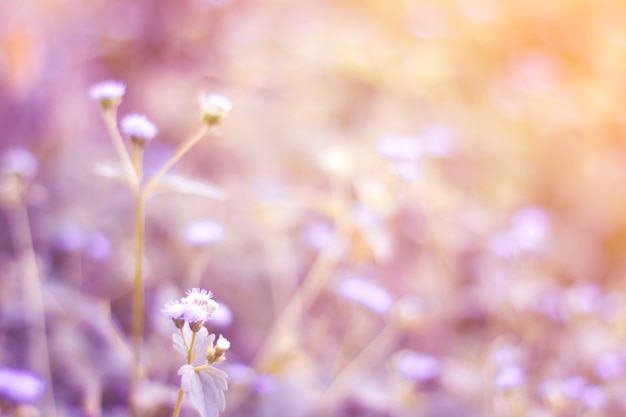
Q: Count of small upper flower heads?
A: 3